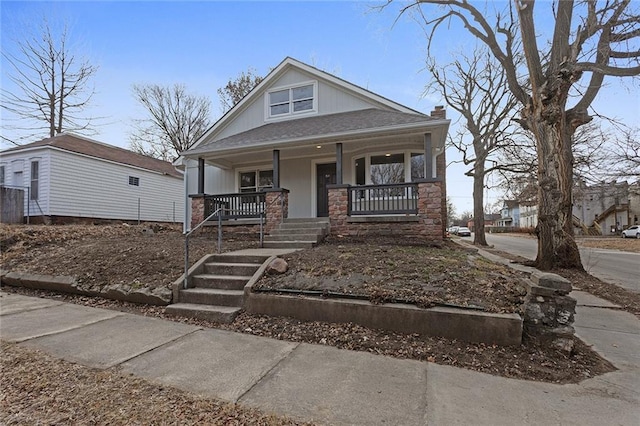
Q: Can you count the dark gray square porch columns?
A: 4